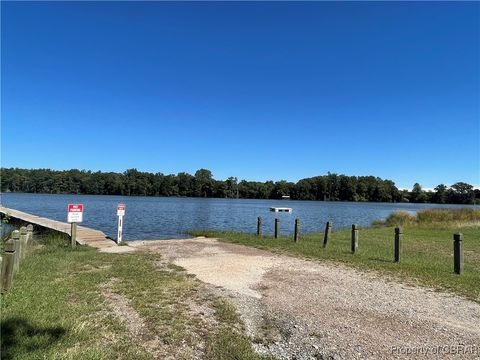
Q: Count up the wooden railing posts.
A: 11